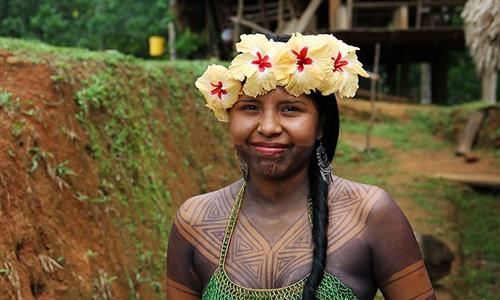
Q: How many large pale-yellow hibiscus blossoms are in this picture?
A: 4